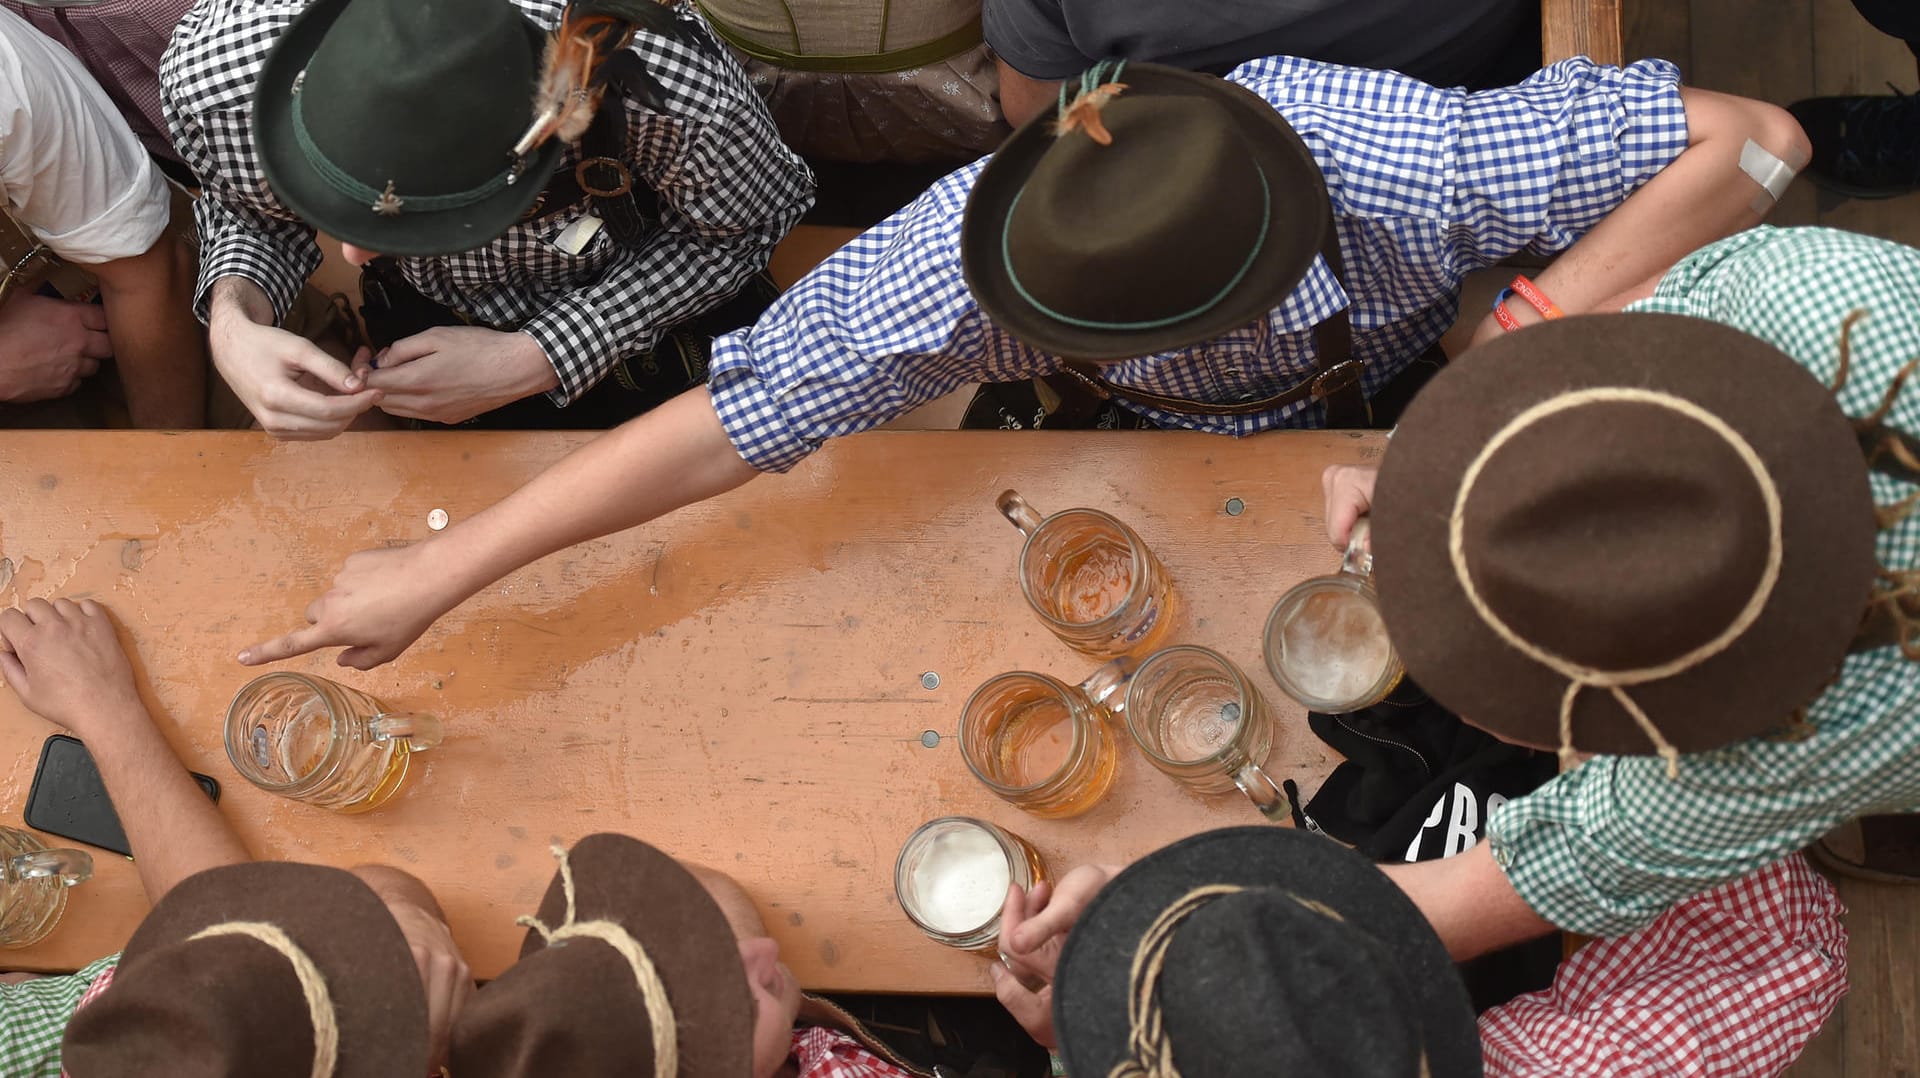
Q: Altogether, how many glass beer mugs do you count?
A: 7